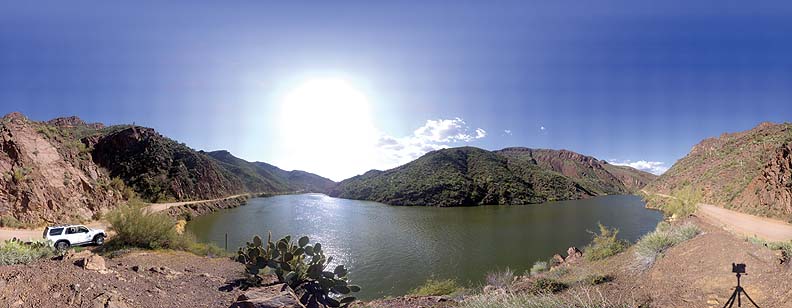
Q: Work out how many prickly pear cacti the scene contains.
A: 1